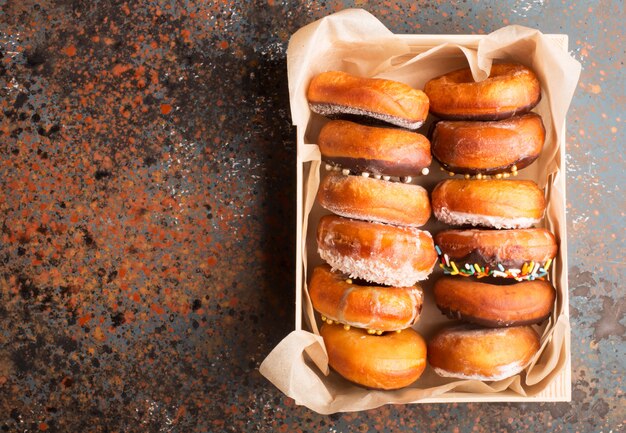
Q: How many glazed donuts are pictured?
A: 12